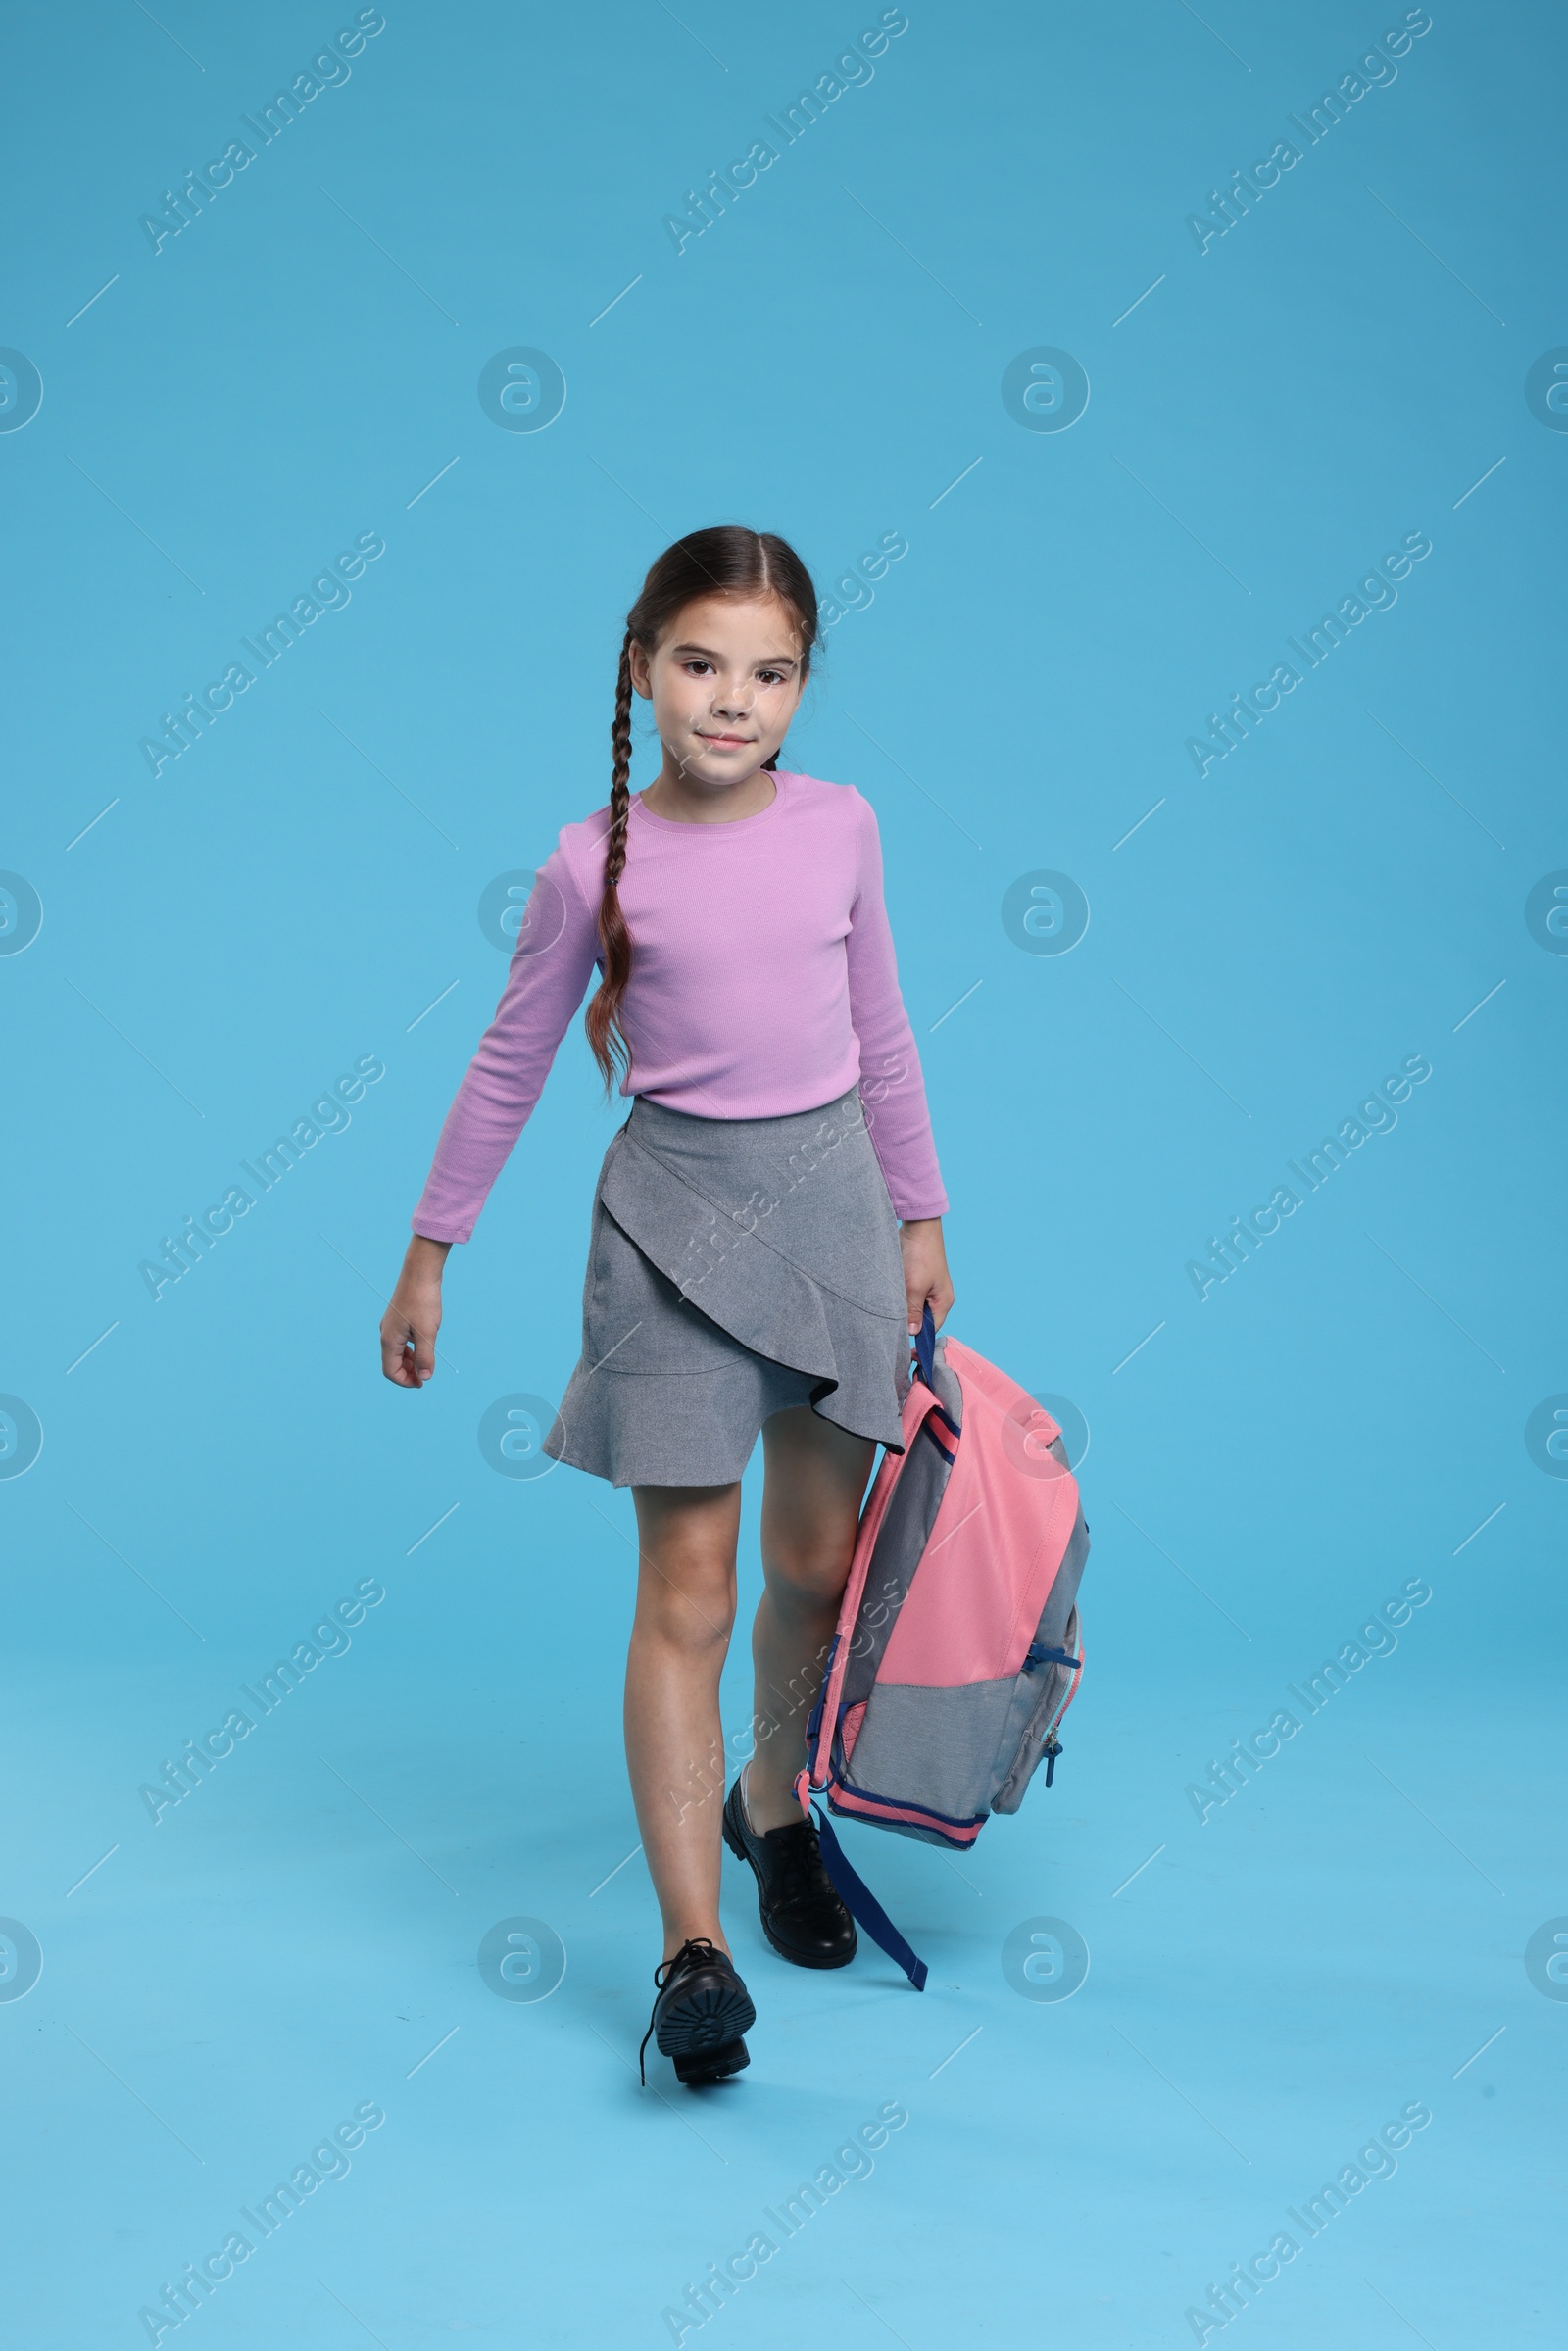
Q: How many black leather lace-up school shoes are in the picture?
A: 2